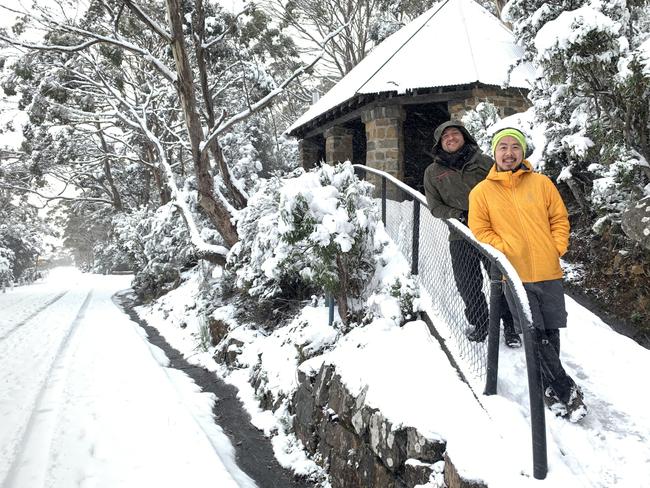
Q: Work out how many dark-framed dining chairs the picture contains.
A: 0